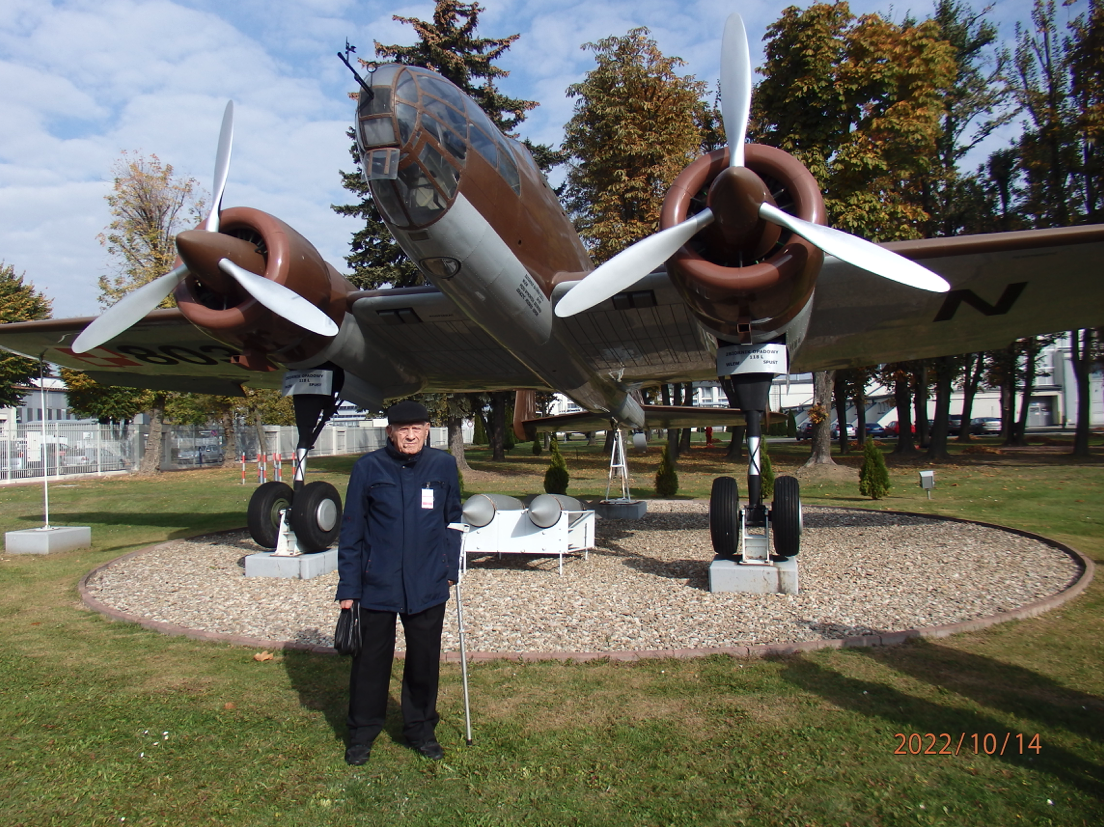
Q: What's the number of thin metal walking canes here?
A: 1